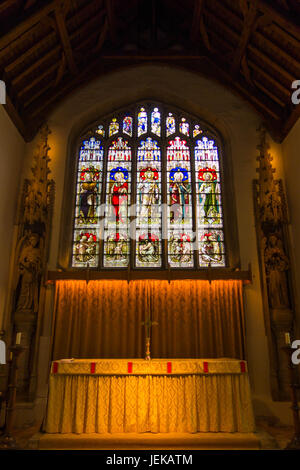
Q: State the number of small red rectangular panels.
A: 6